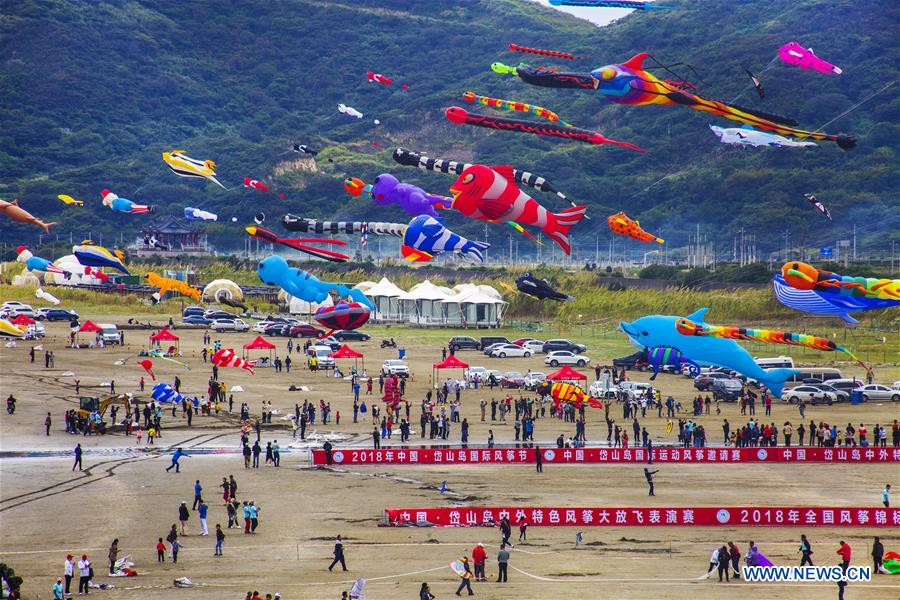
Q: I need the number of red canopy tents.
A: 7